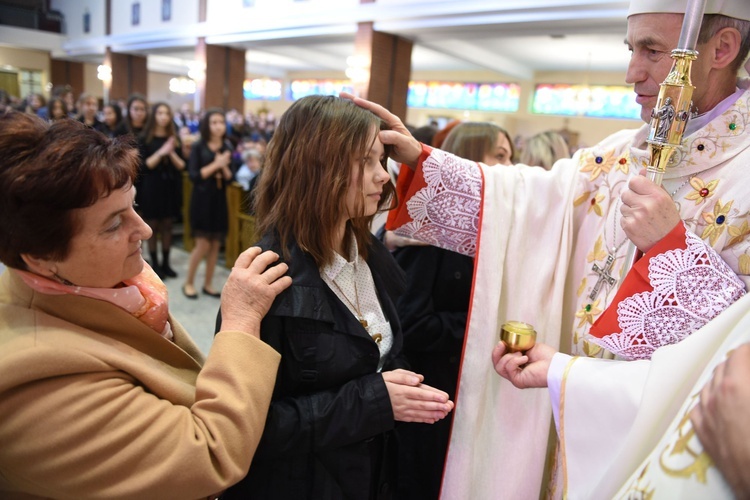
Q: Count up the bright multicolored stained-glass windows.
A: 4